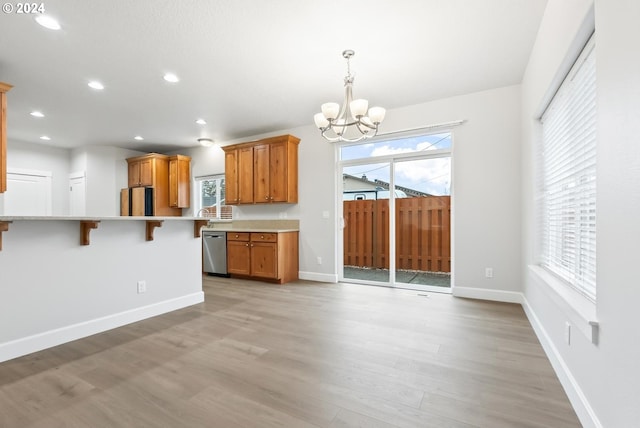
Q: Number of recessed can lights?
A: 7